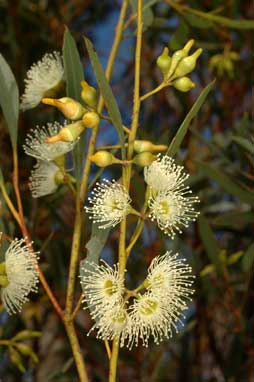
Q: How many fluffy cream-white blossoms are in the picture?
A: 11